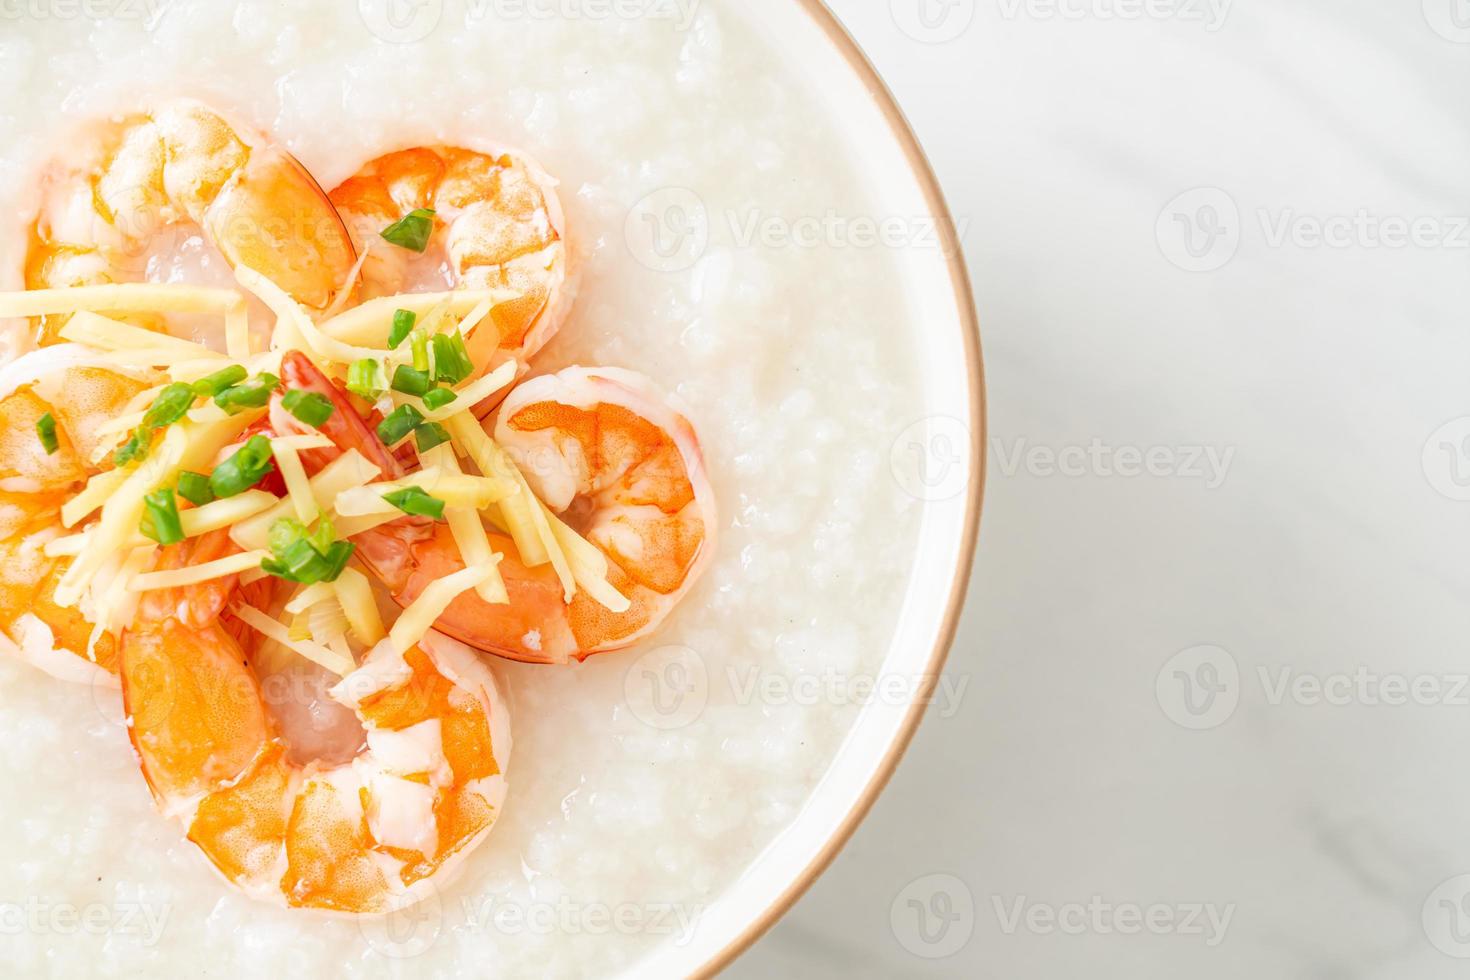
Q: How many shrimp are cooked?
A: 5